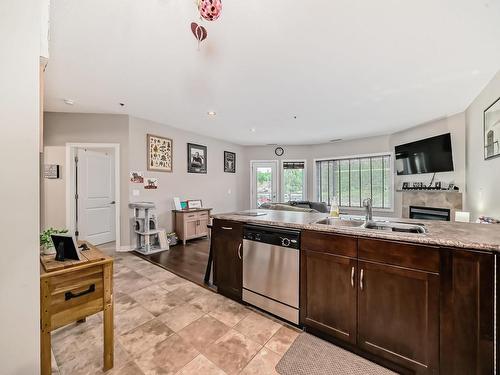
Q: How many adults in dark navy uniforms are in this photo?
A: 0